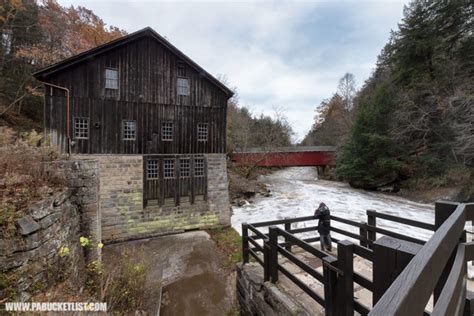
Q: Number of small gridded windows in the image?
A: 10